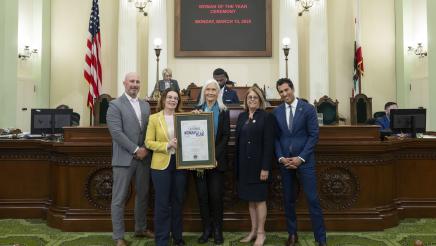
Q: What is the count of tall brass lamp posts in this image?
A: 2